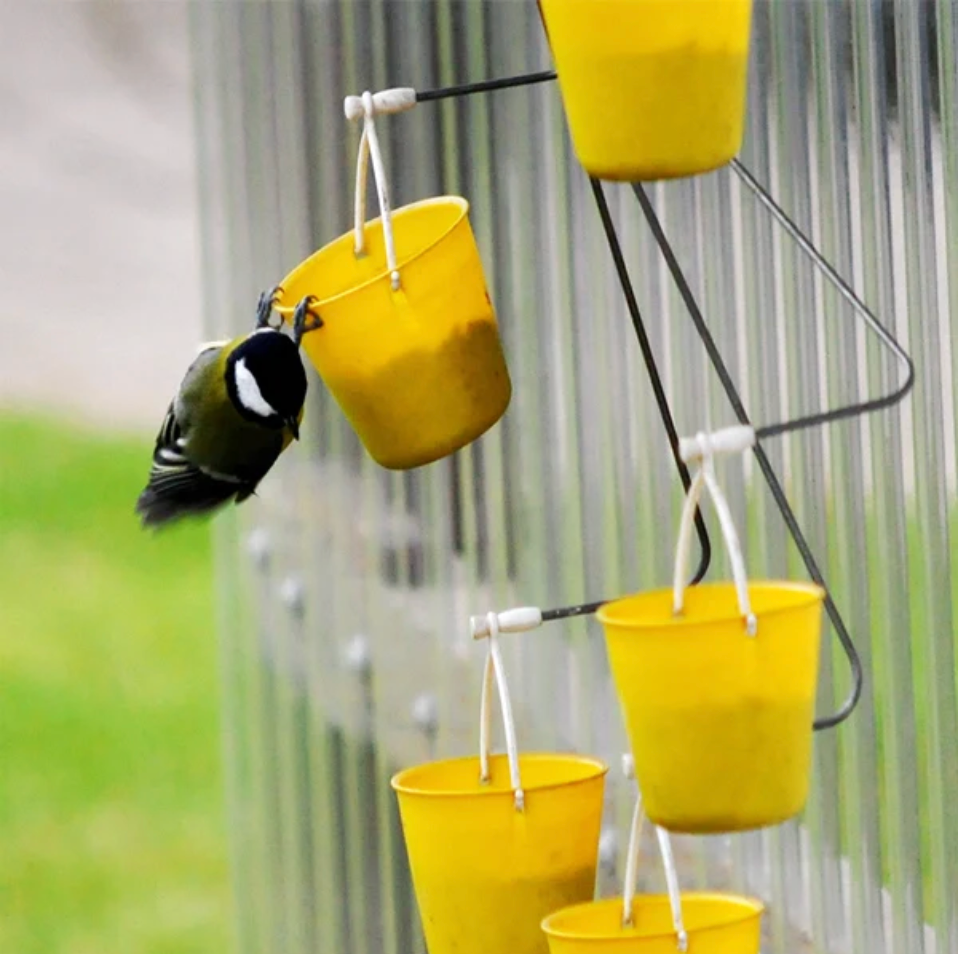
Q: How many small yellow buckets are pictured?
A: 5